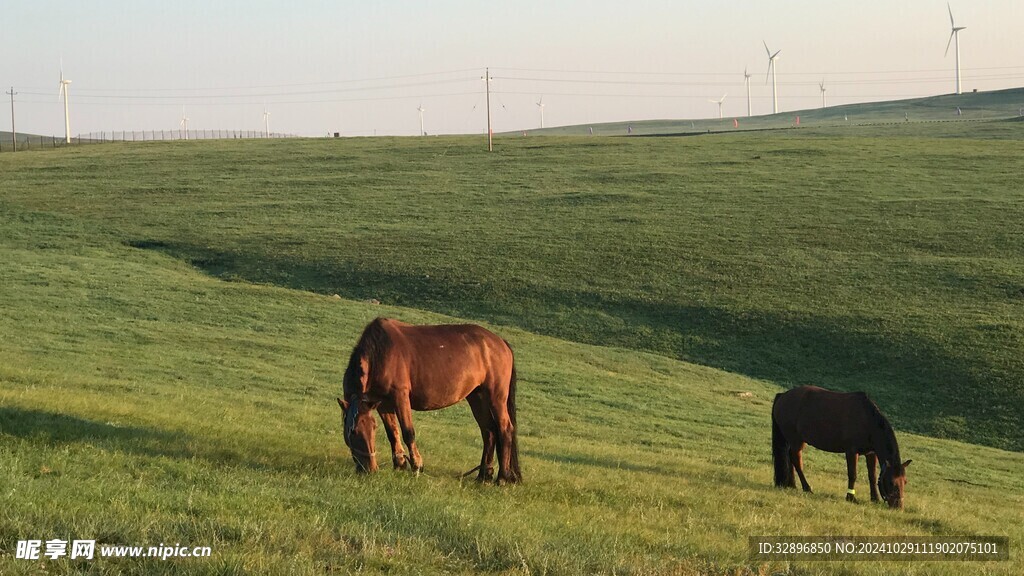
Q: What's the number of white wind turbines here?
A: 10